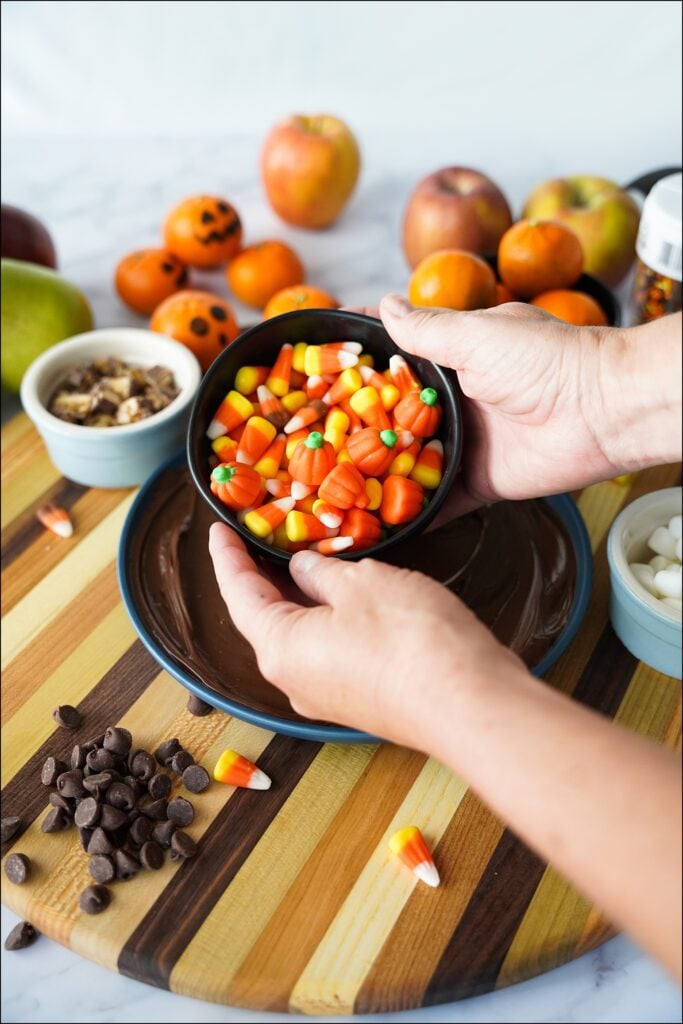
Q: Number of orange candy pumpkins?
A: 7